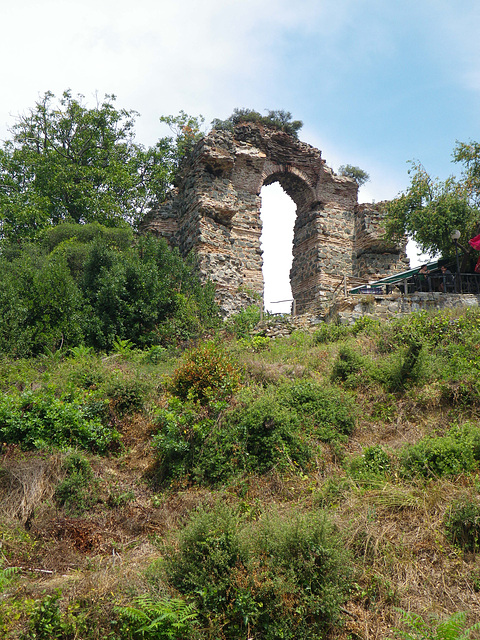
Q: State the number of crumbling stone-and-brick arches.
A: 1